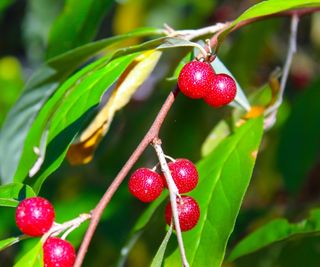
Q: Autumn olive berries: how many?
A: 7